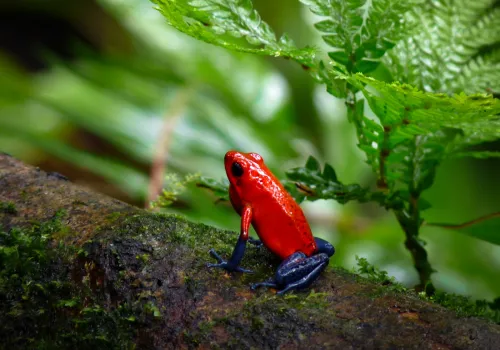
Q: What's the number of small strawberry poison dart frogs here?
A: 1